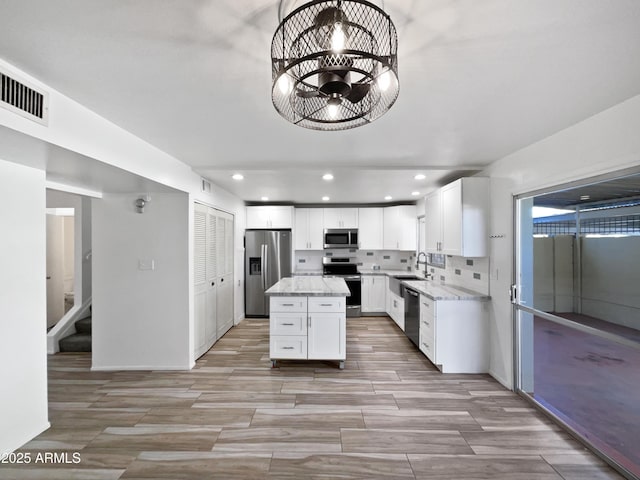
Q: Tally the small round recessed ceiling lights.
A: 7